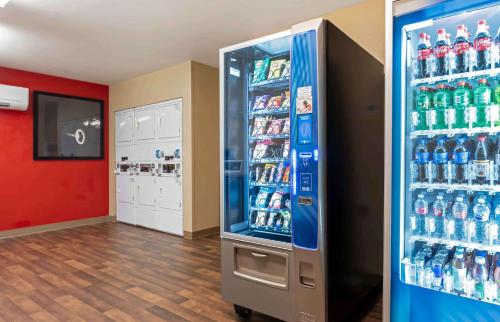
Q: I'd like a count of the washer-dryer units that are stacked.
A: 3